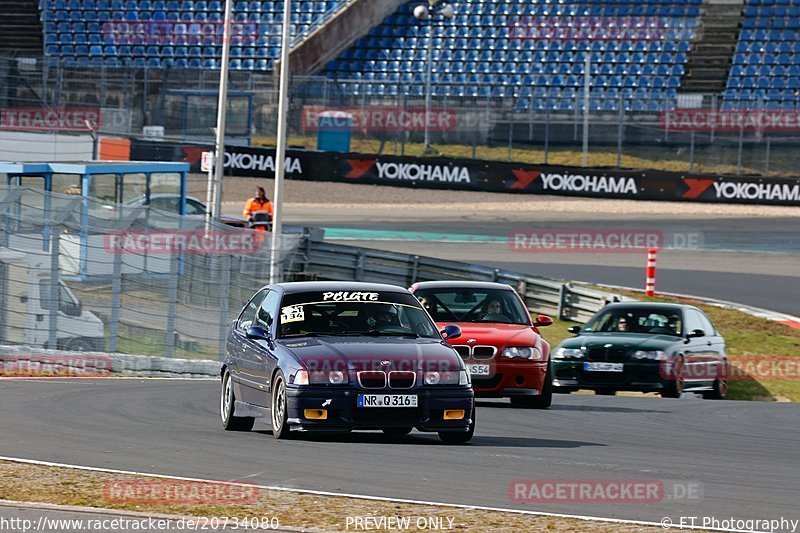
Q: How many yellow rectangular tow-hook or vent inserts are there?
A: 2